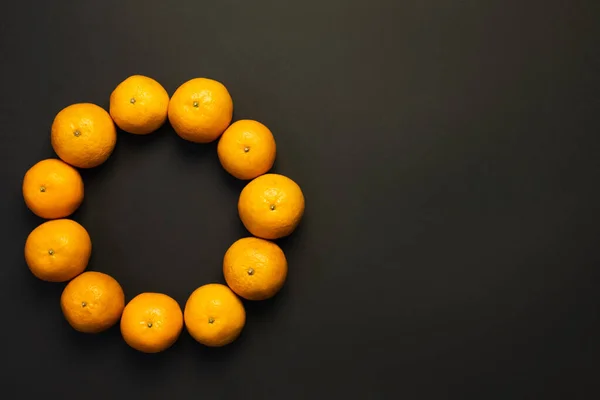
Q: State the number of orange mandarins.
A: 11